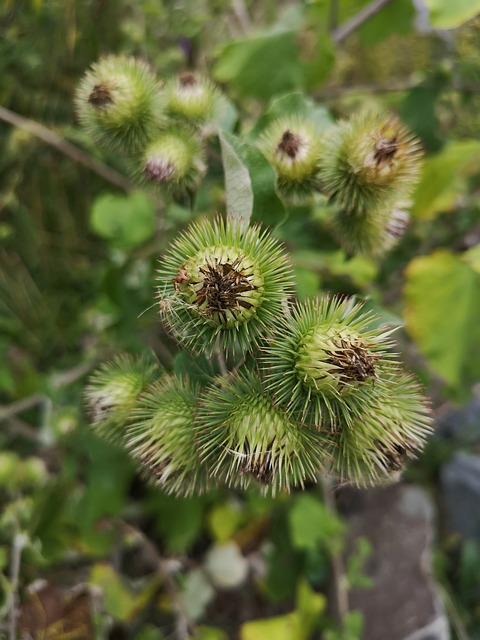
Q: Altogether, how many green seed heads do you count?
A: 12